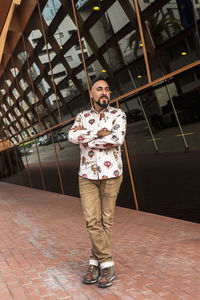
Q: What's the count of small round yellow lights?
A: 7